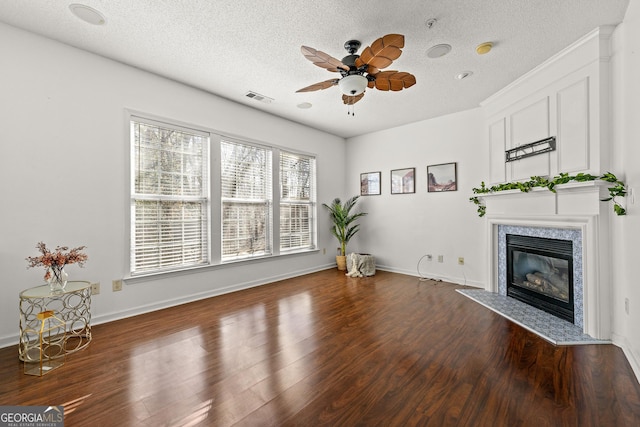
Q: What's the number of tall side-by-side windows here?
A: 3